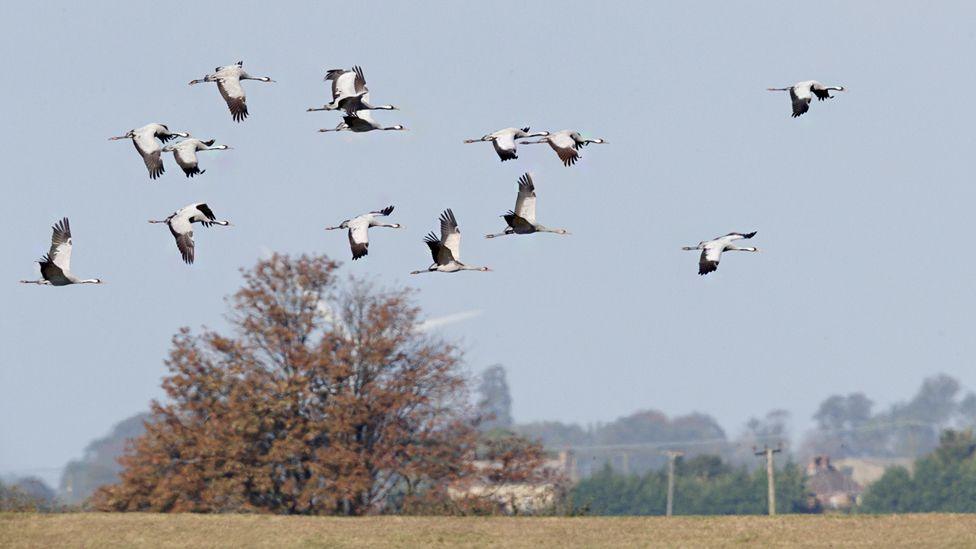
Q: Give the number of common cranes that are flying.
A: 14